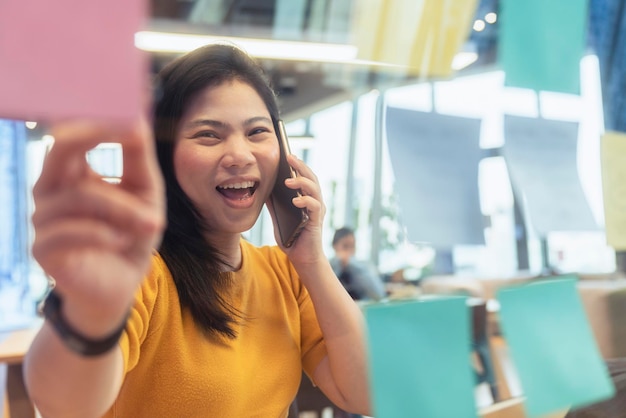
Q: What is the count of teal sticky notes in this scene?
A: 3